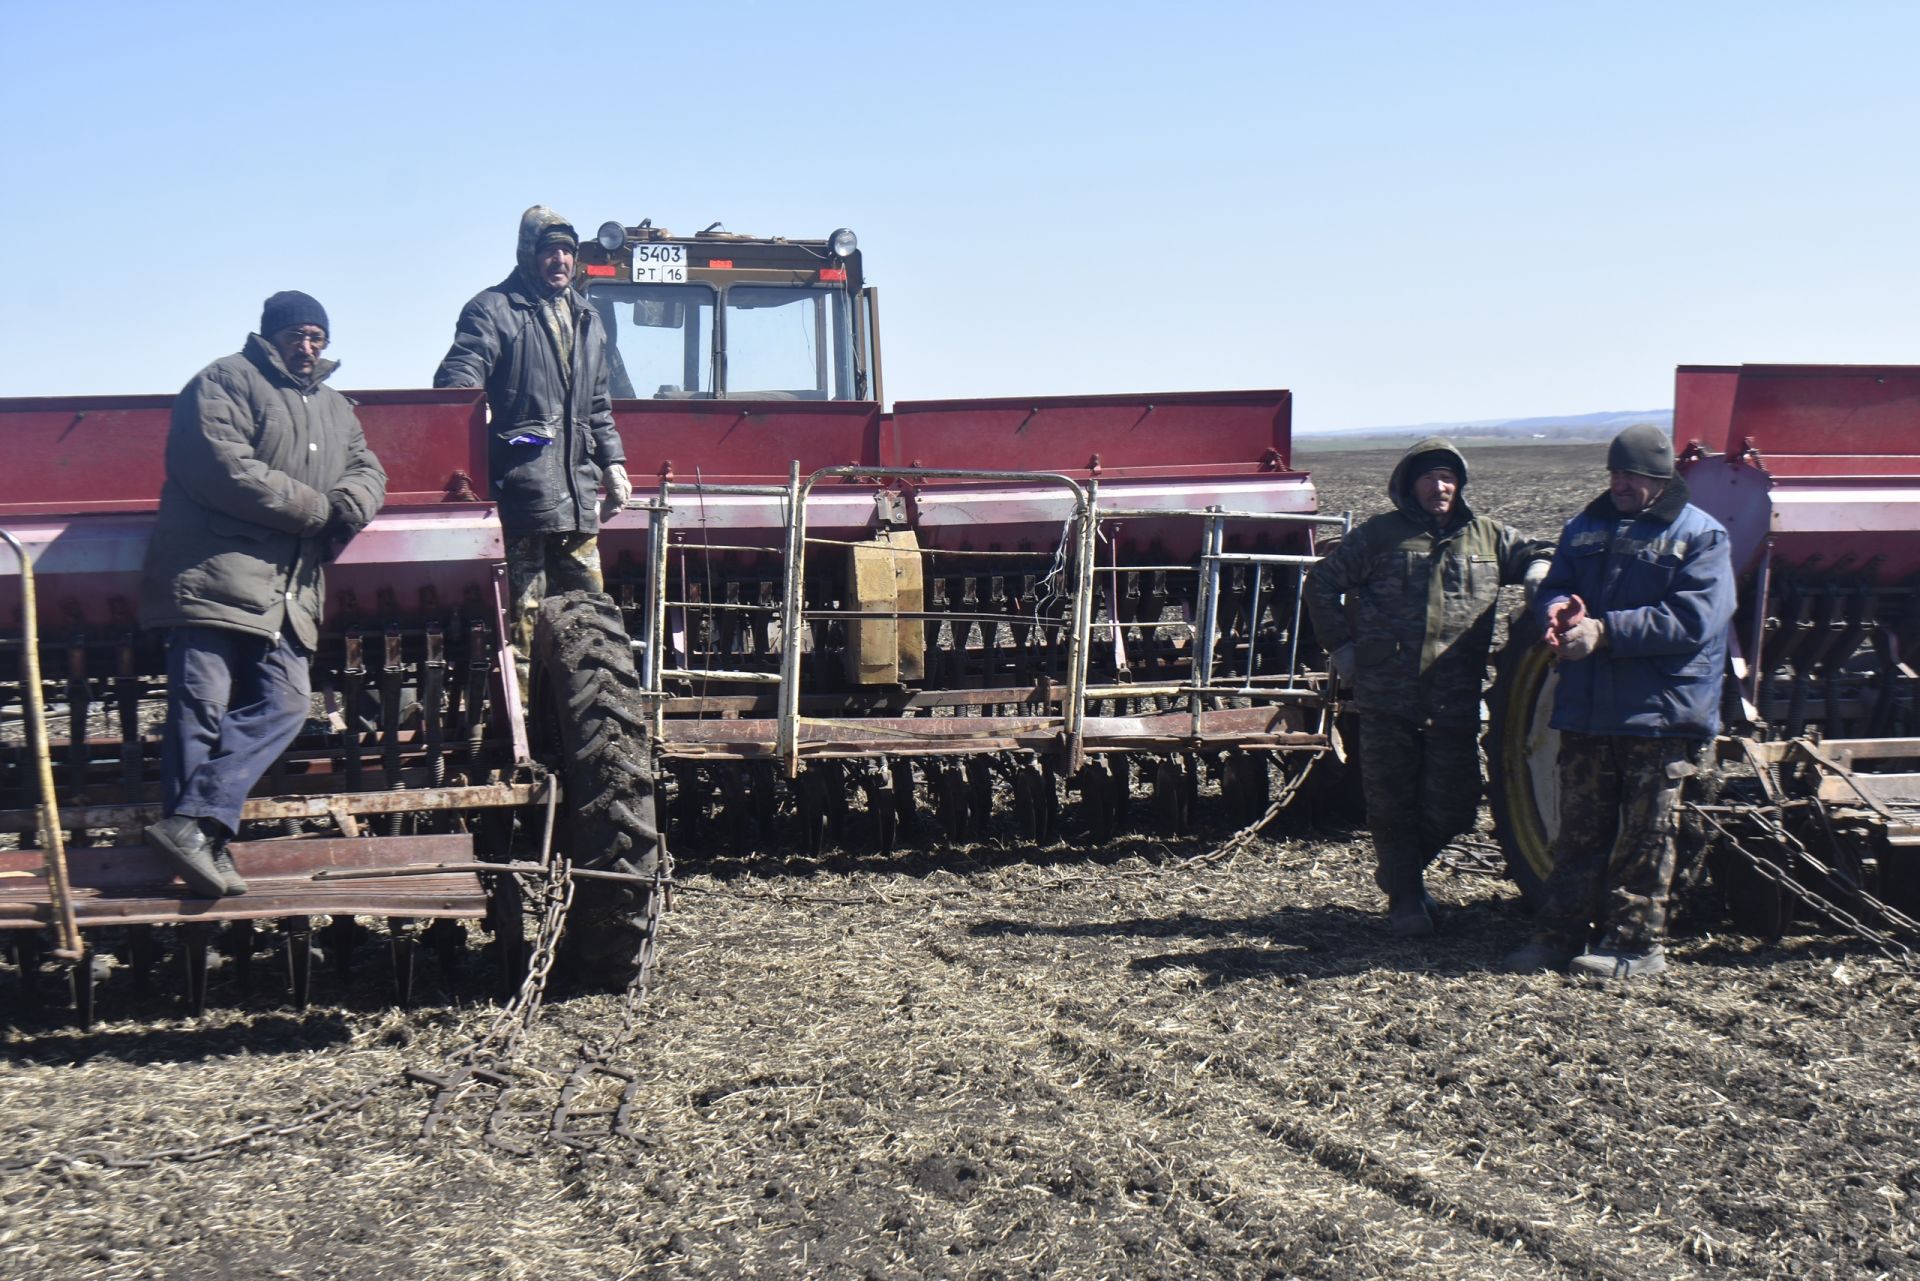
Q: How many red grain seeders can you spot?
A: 3